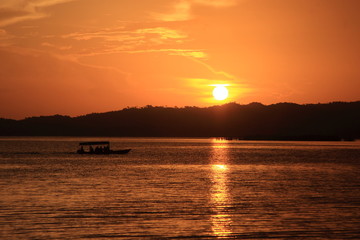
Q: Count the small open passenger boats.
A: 1